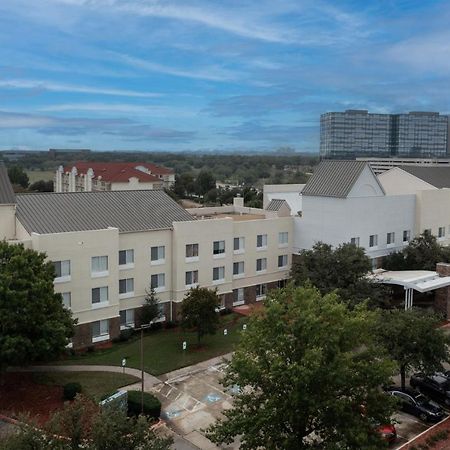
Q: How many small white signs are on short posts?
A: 4